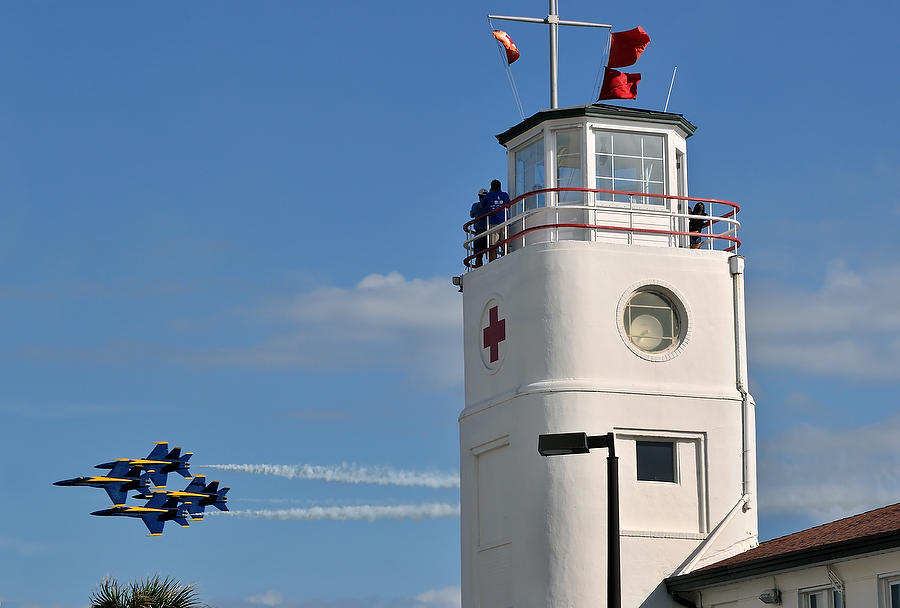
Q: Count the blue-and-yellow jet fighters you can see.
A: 4